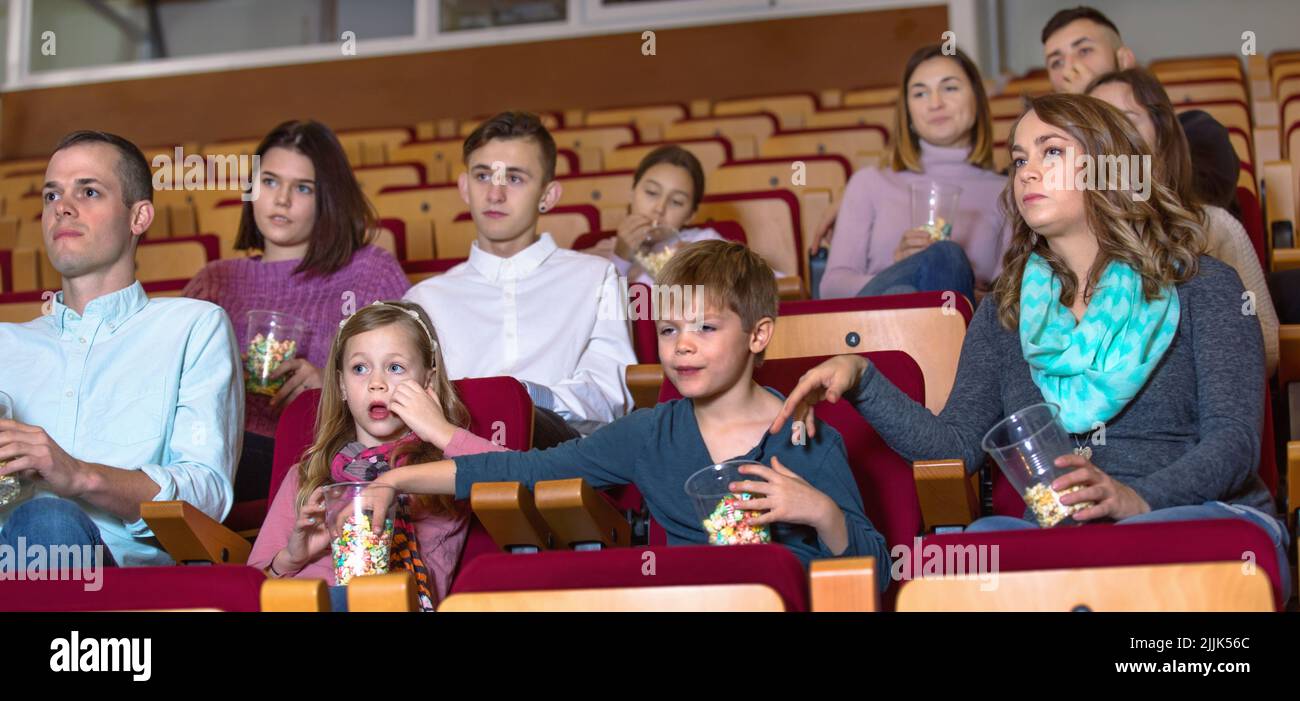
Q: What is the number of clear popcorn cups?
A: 7